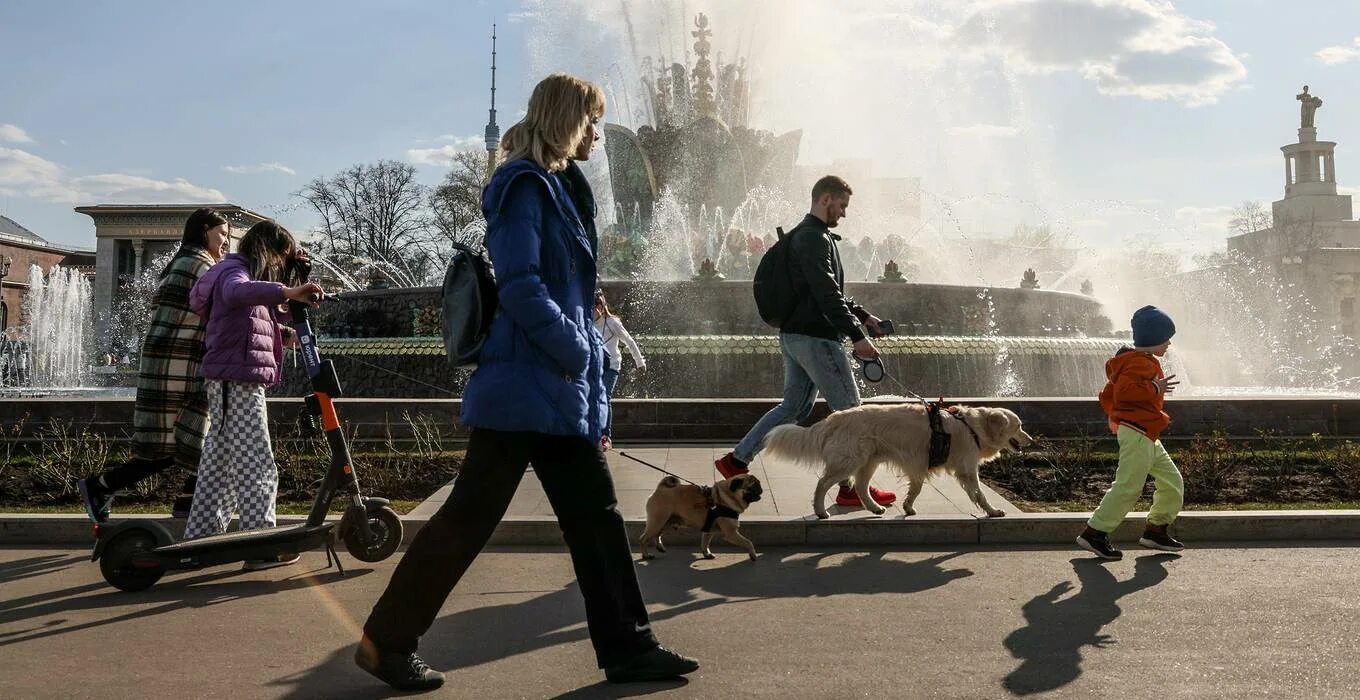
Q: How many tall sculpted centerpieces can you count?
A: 1